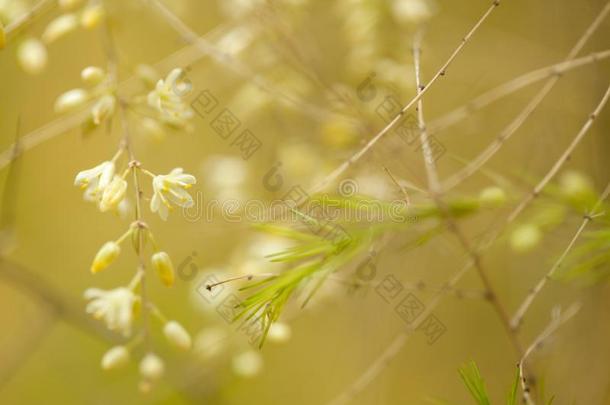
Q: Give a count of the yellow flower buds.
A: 2